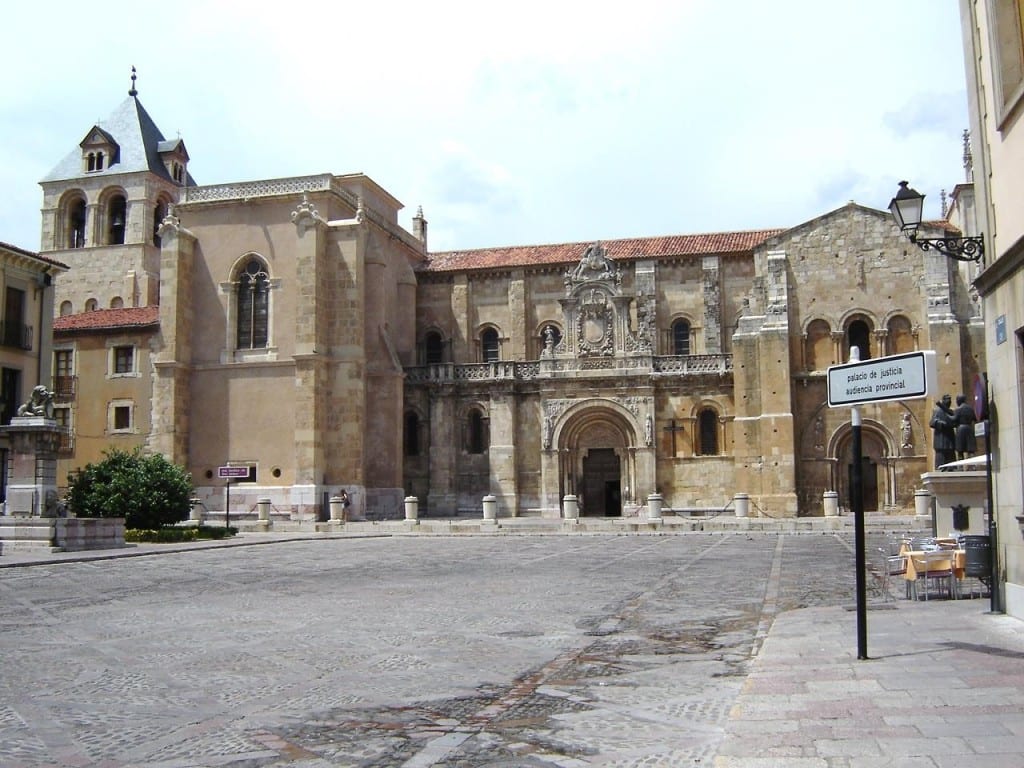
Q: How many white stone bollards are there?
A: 10